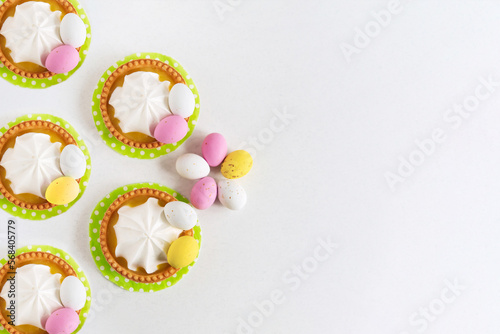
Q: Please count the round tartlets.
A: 5